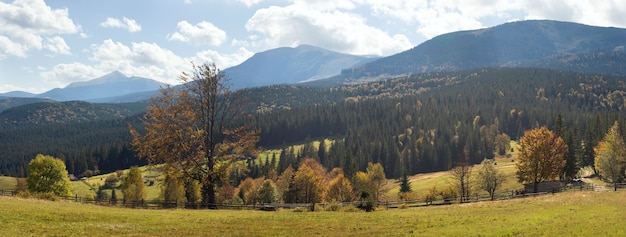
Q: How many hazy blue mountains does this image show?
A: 3